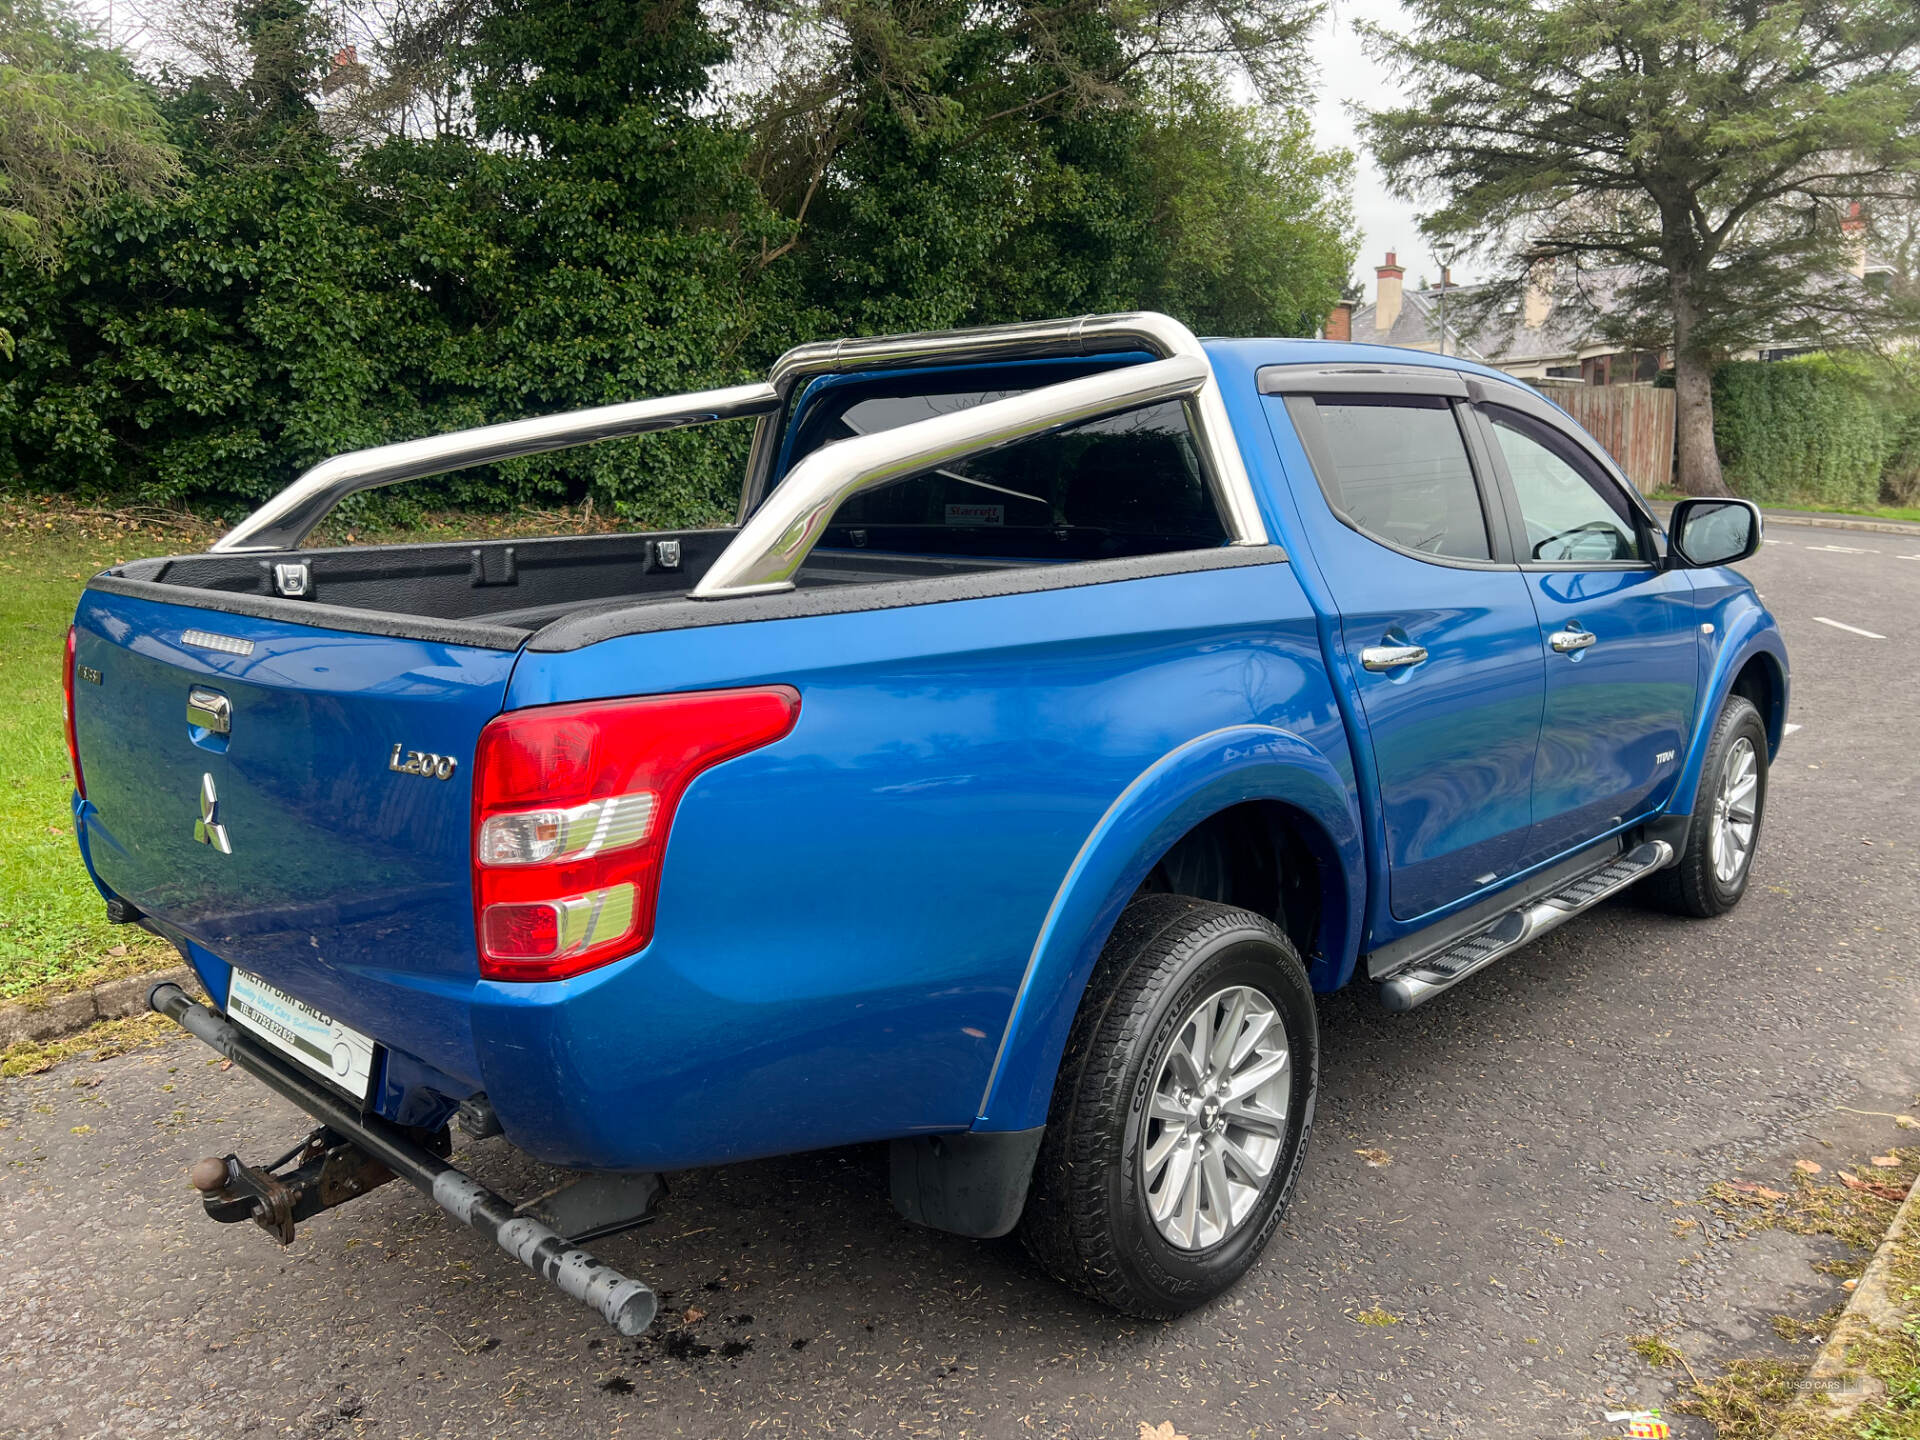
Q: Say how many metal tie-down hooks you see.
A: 2